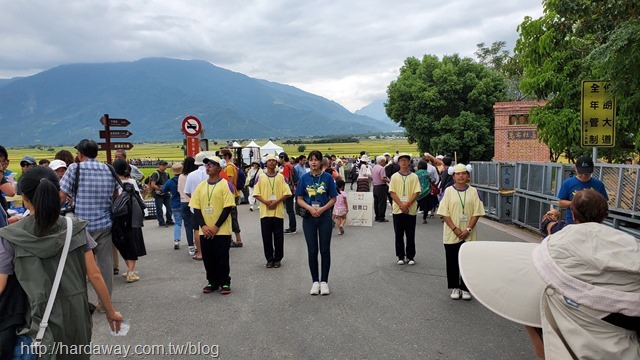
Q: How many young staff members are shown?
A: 5